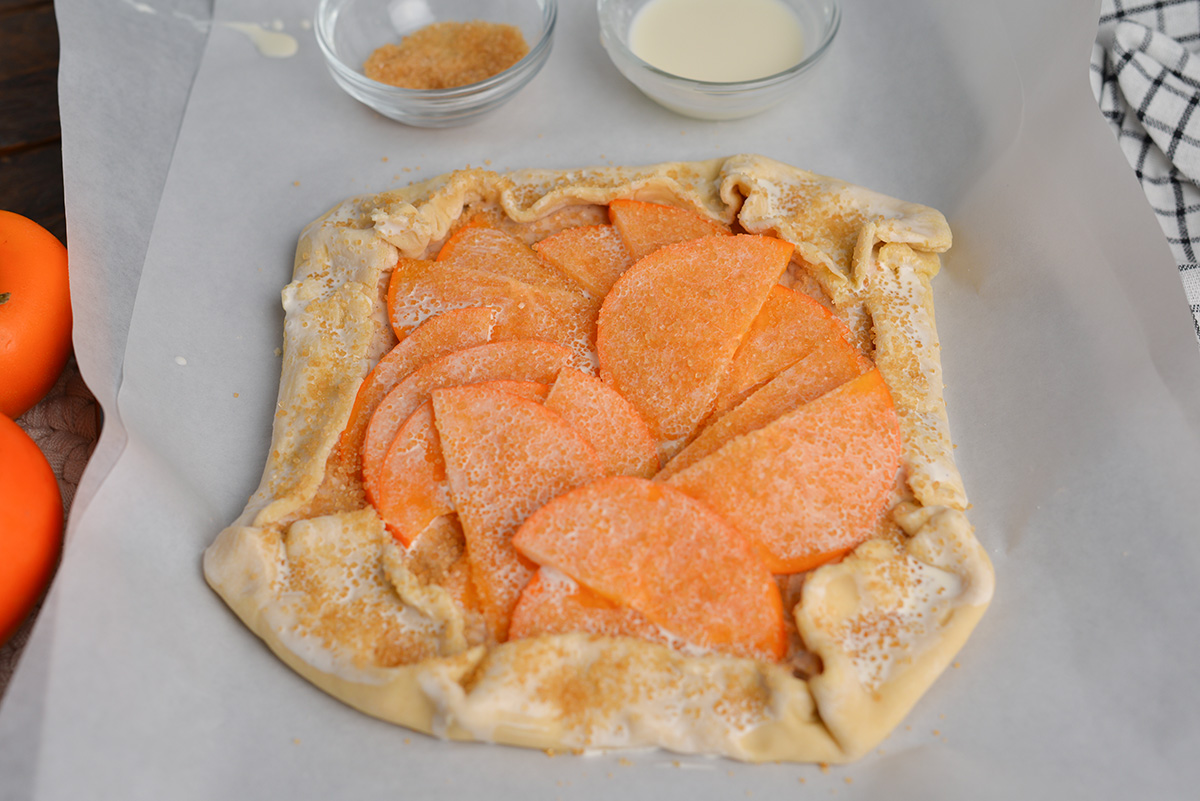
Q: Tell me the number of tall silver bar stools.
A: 0